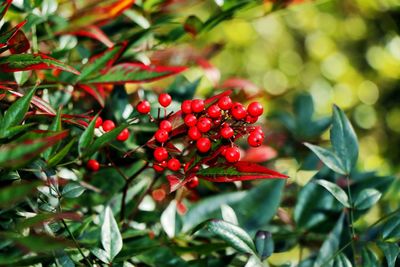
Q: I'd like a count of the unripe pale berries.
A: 0